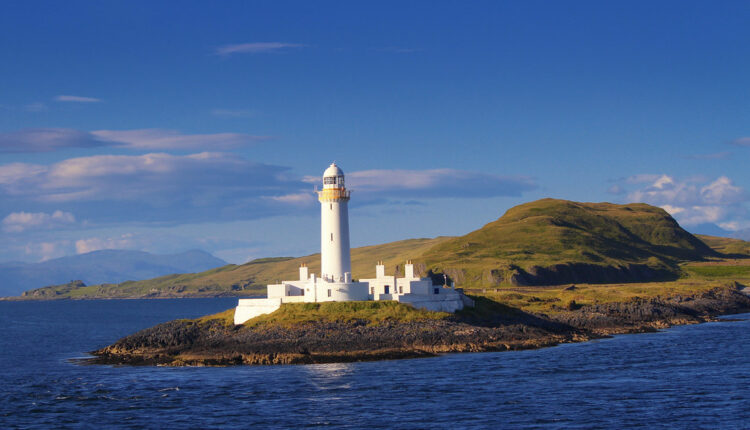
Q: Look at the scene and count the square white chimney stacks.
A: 3